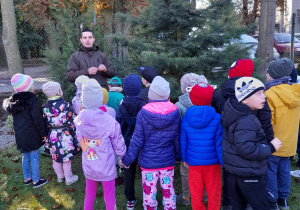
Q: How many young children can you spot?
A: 15